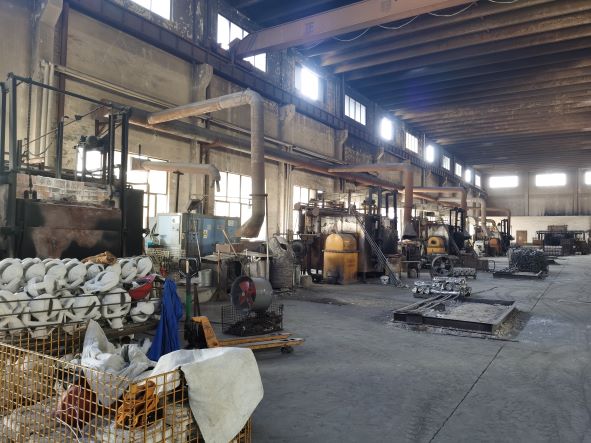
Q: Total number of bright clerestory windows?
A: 14